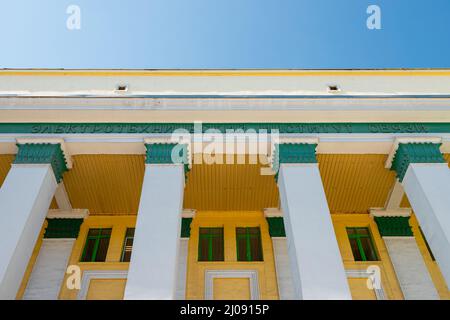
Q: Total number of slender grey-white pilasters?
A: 4